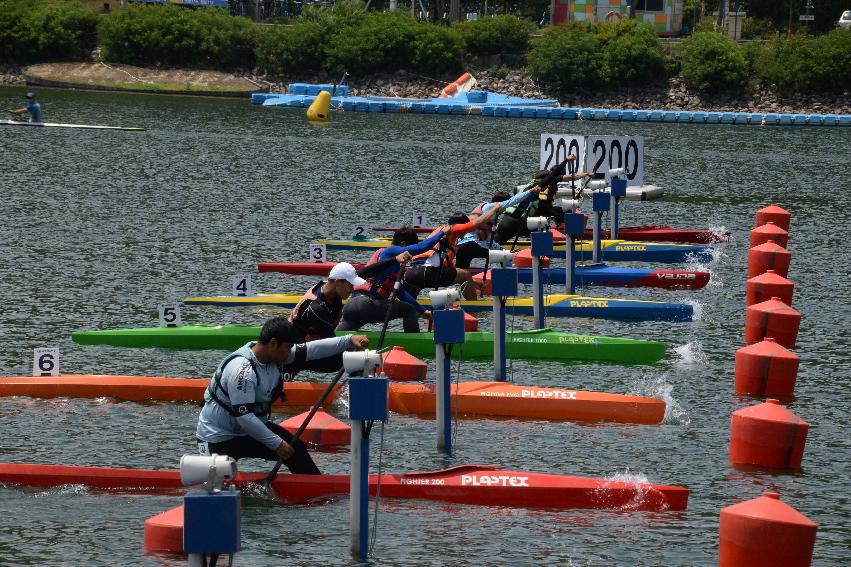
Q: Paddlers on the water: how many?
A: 8